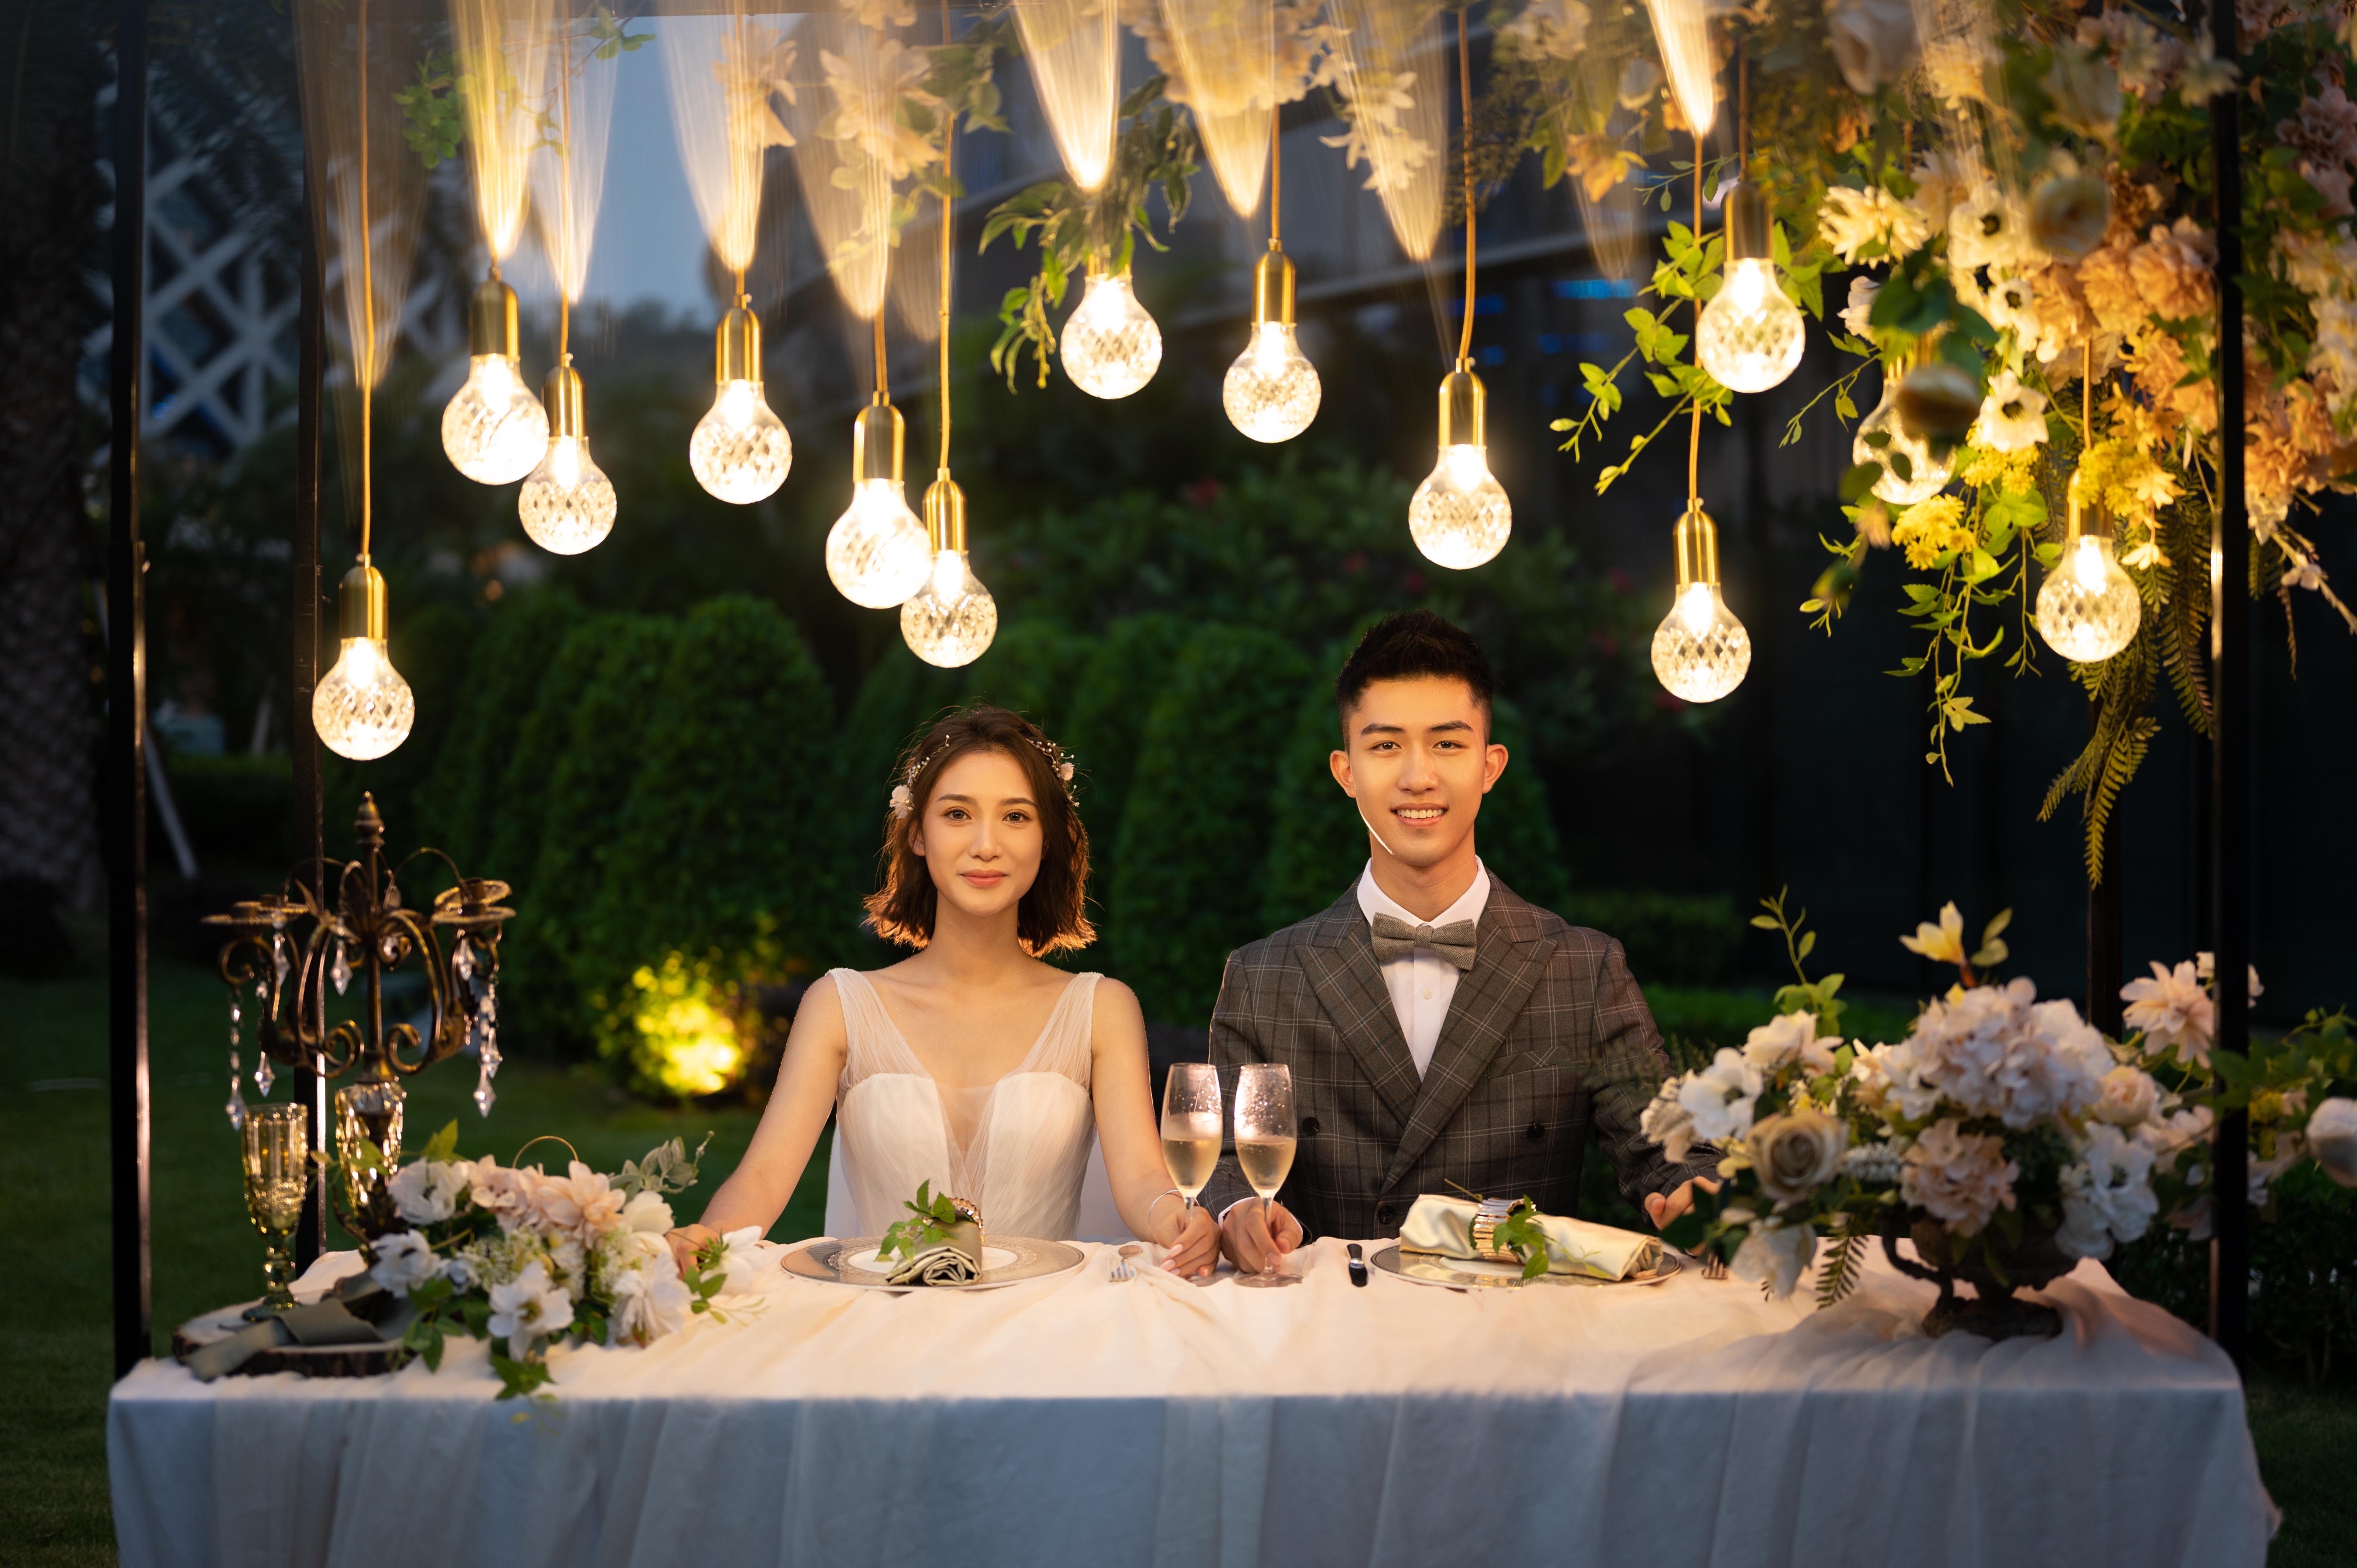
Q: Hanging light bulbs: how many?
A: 13